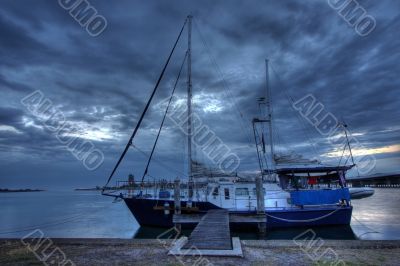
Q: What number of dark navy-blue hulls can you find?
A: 1